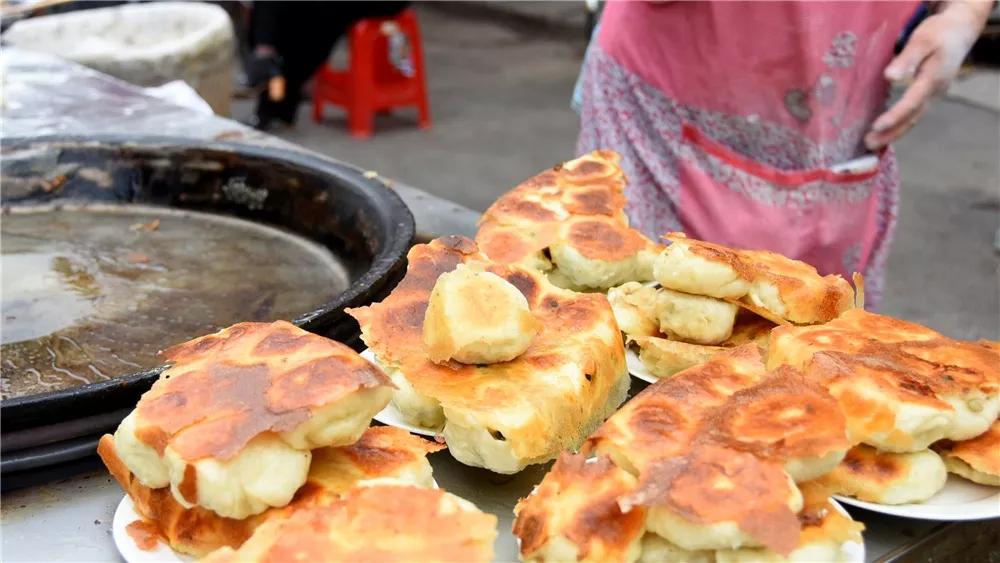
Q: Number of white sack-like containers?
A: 1